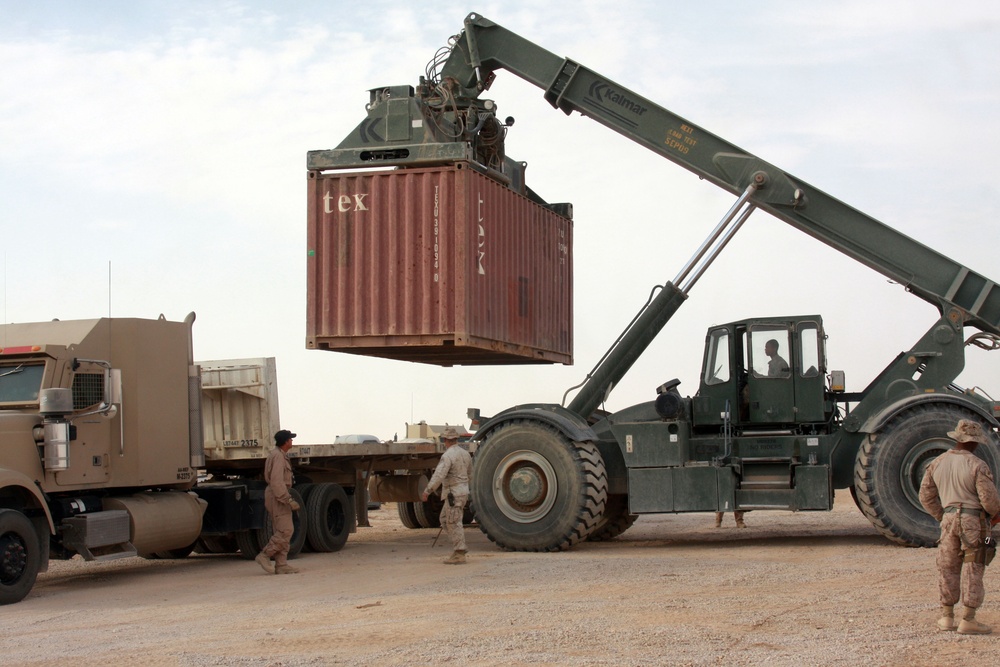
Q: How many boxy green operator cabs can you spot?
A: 1